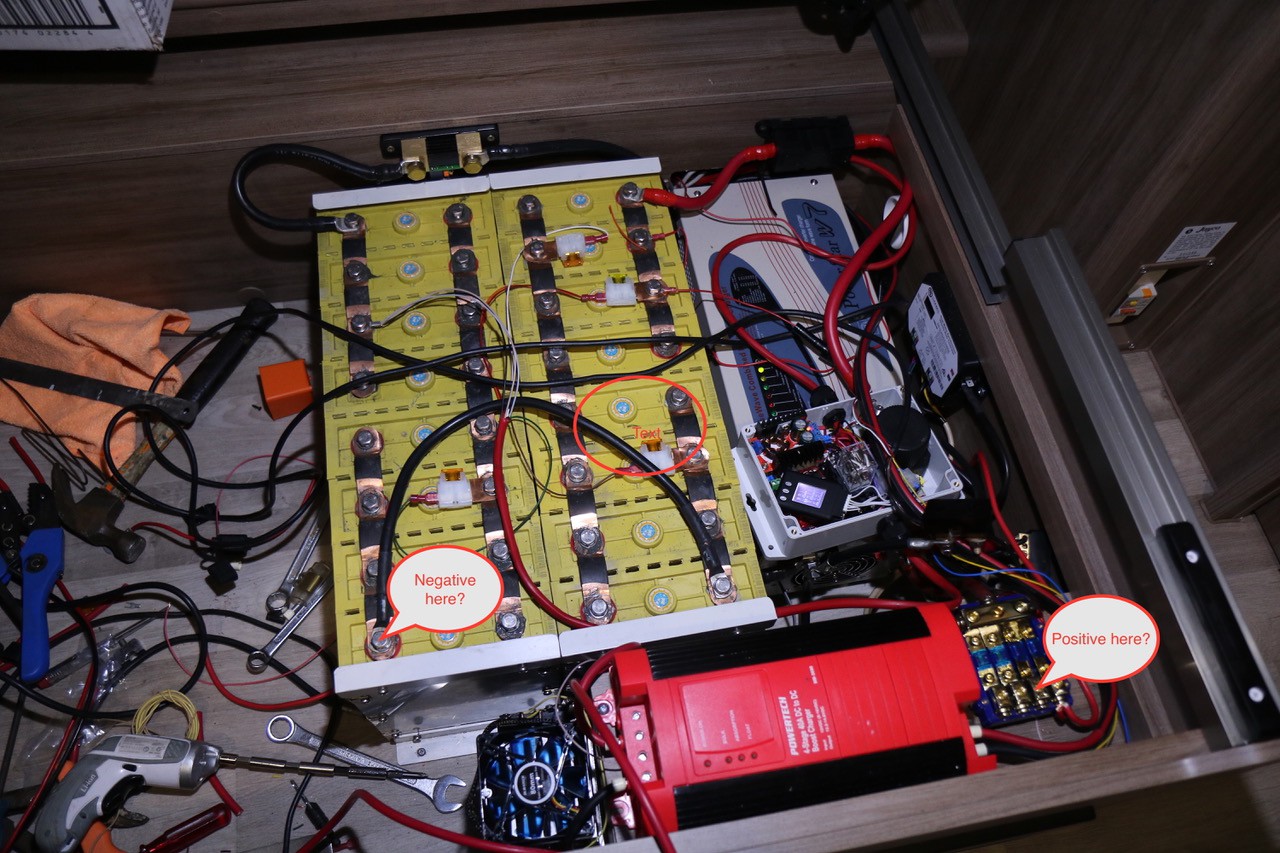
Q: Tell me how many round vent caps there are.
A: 15